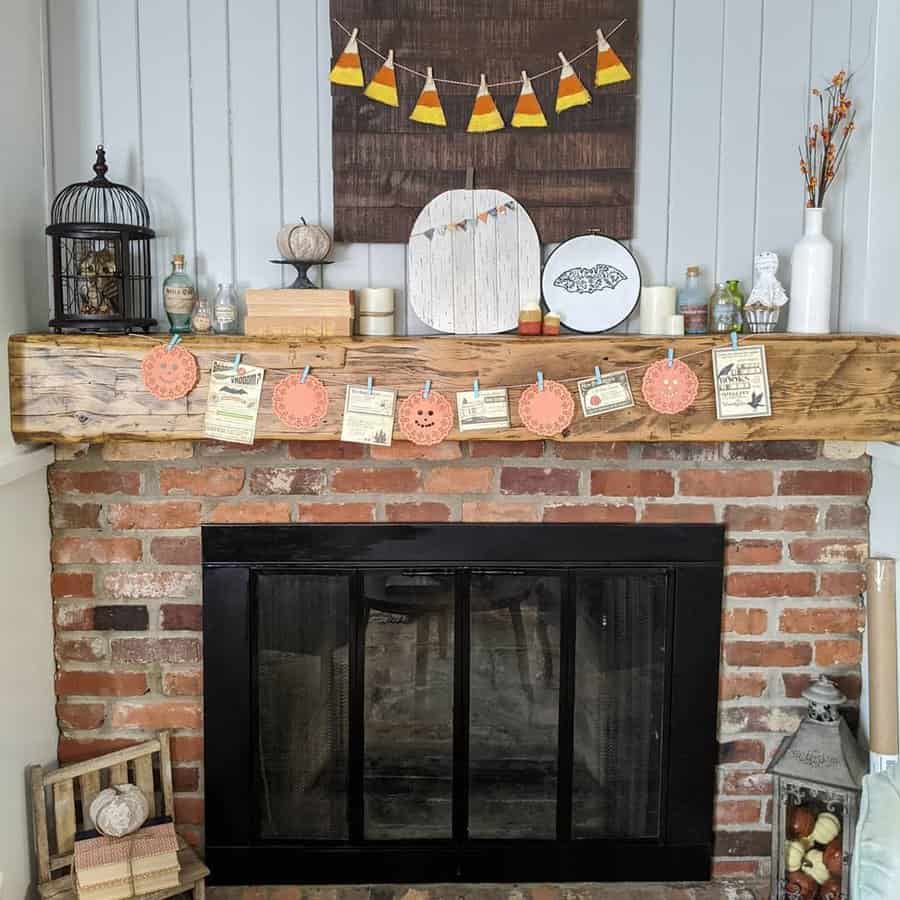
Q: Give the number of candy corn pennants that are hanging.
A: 7